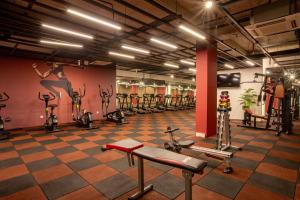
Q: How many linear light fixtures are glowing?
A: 12